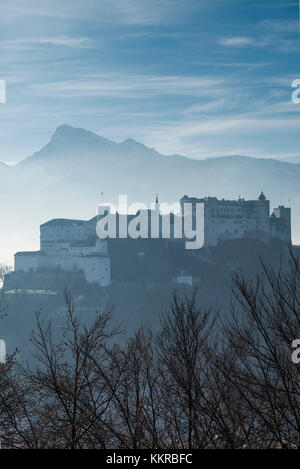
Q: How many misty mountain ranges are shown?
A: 1